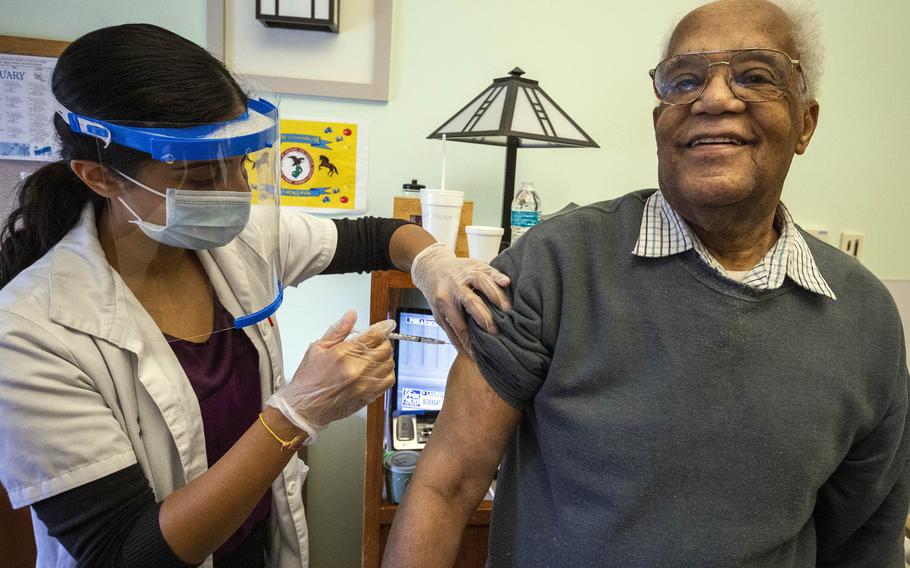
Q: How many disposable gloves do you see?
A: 2